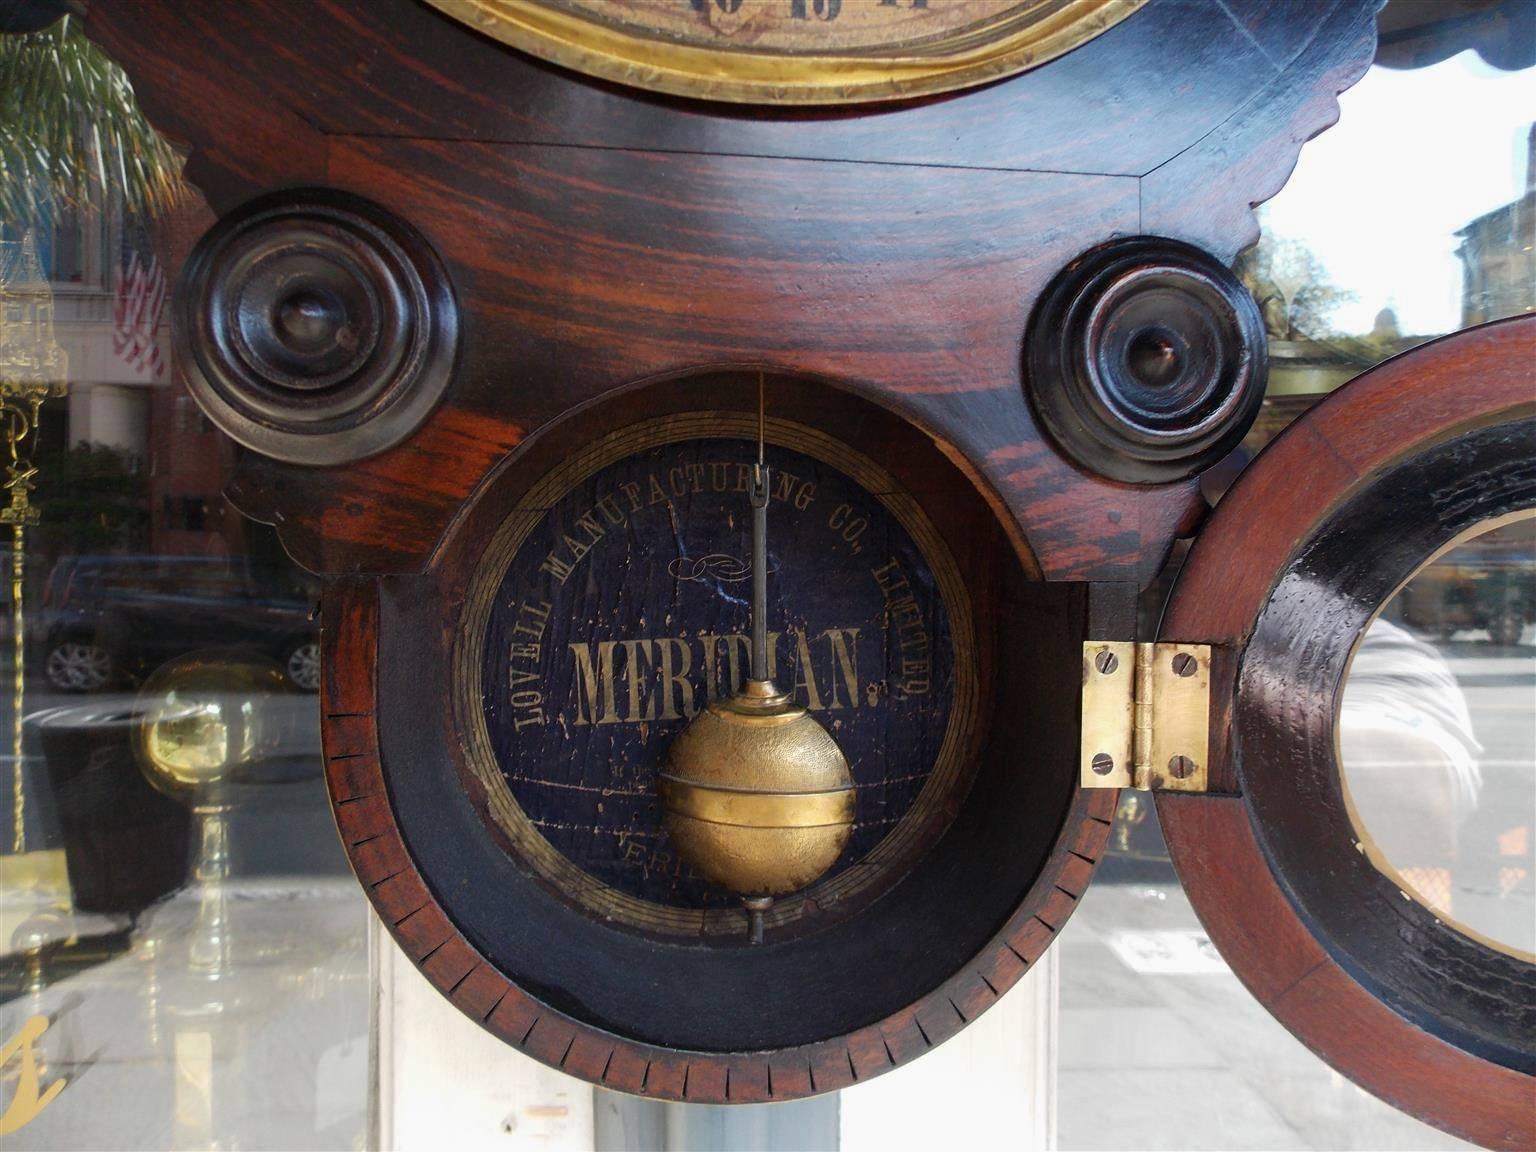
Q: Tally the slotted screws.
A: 4